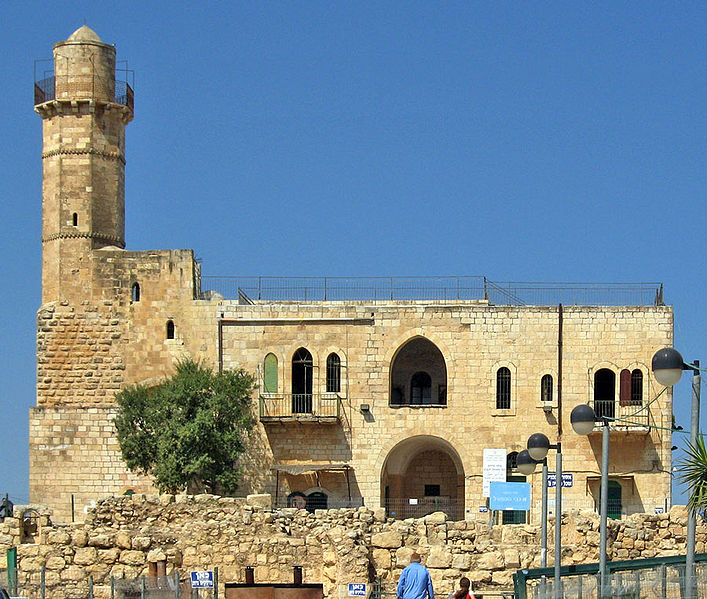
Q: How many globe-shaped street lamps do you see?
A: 4